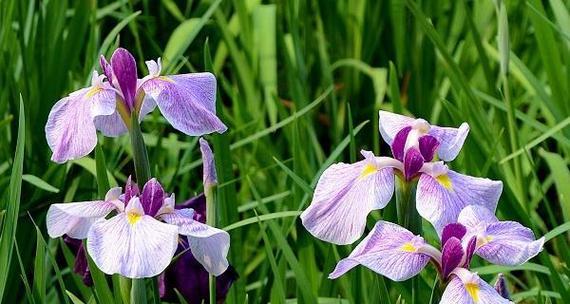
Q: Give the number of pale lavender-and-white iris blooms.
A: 4